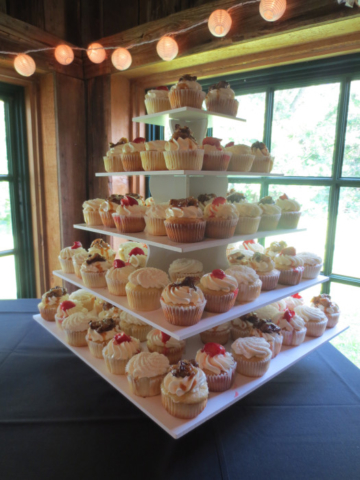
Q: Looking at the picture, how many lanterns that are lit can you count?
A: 7